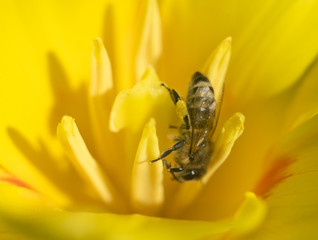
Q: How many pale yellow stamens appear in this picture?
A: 6